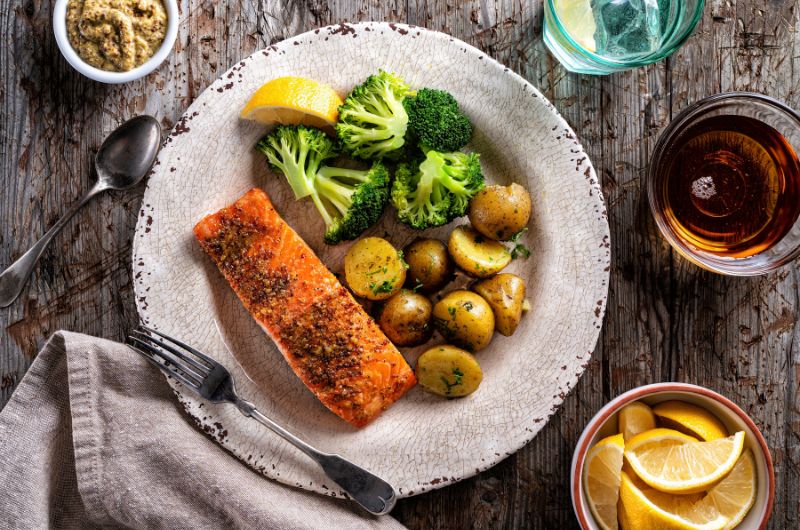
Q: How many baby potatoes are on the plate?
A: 8